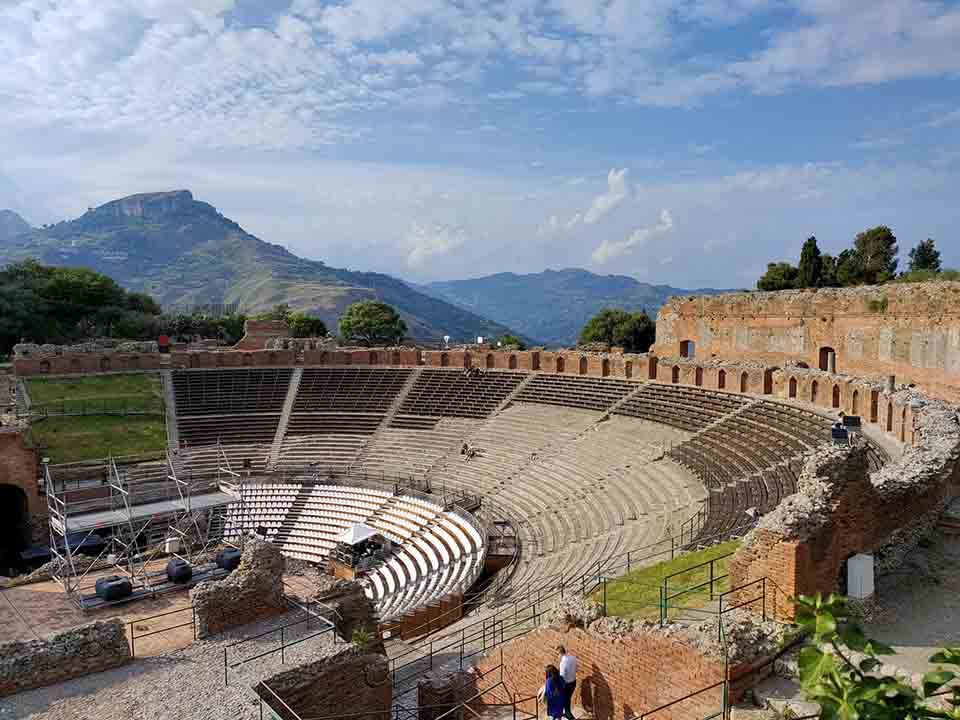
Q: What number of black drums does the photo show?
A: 3